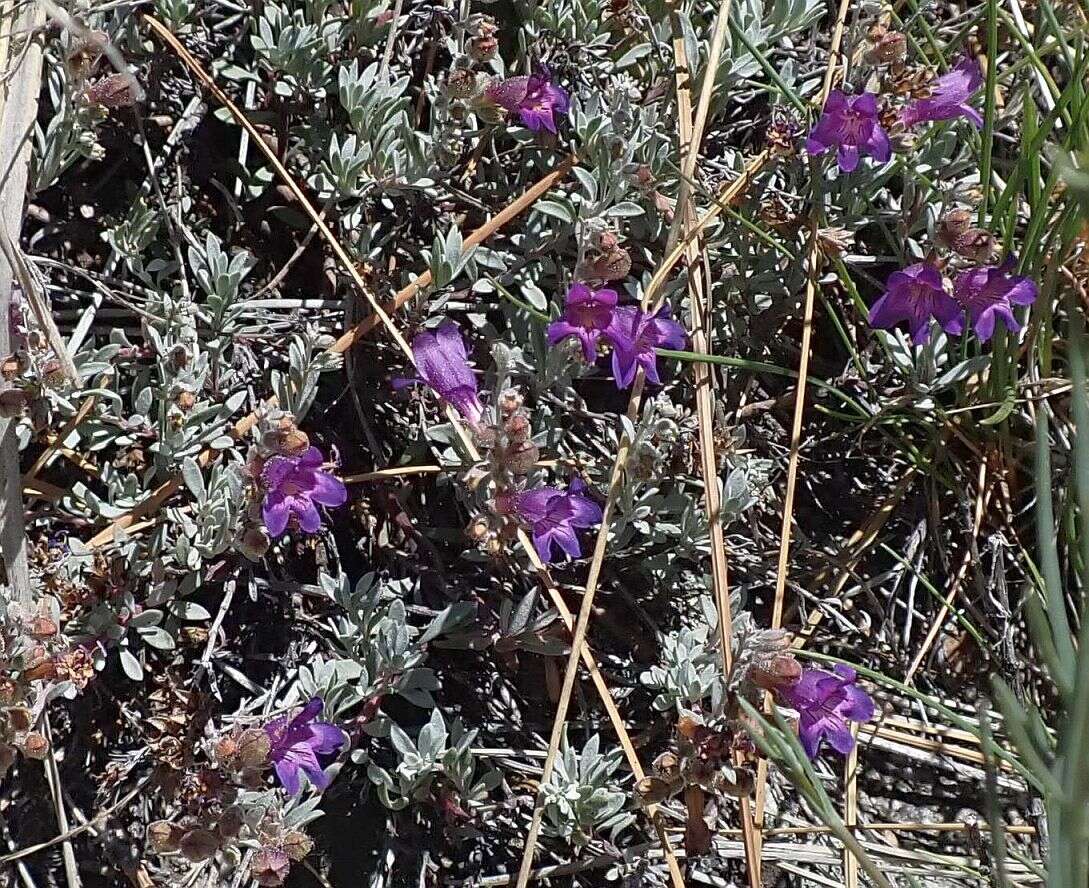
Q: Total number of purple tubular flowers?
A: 12